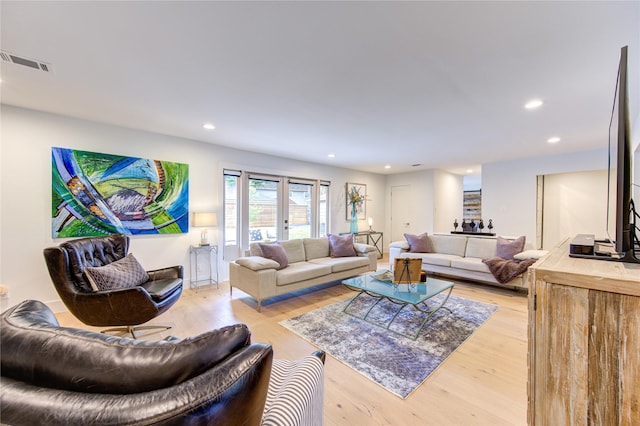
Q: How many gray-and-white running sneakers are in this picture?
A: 0